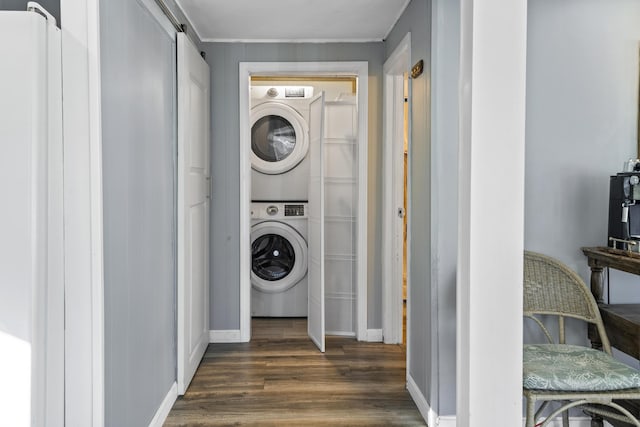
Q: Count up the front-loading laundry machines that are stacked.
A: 2